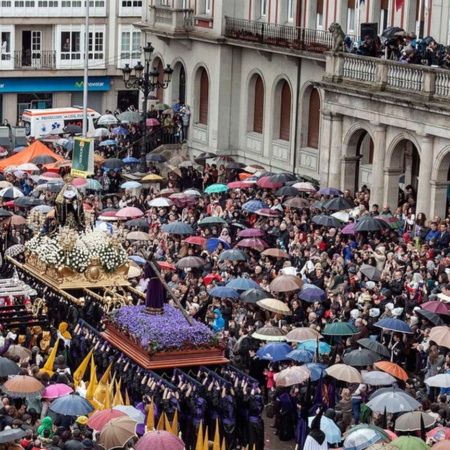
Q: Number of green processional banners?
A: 1